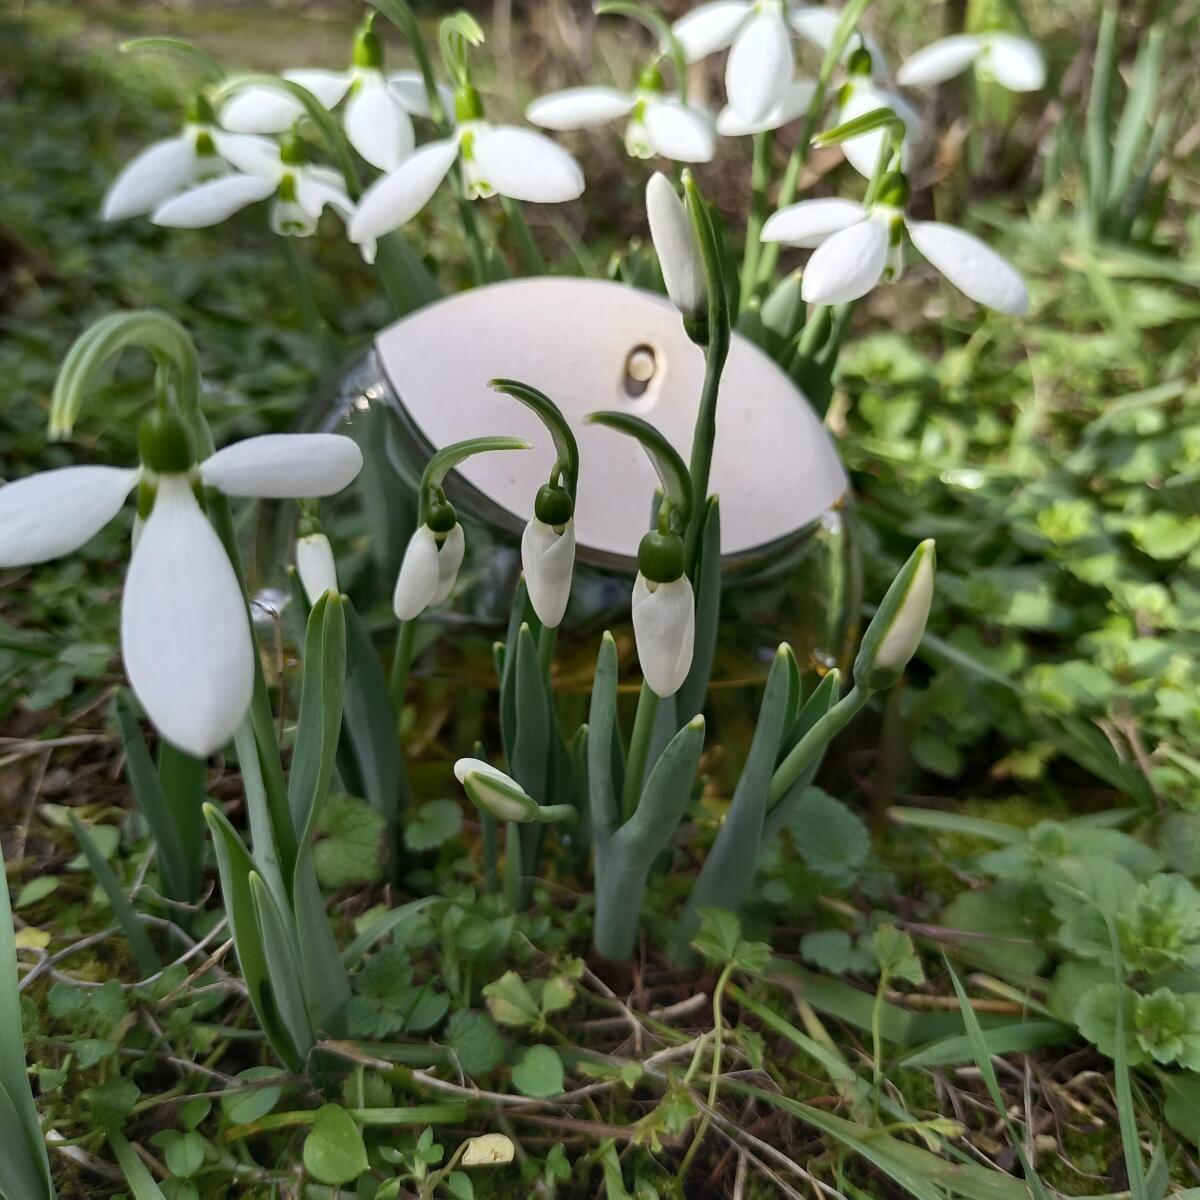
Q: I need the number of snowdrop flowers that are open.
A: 10